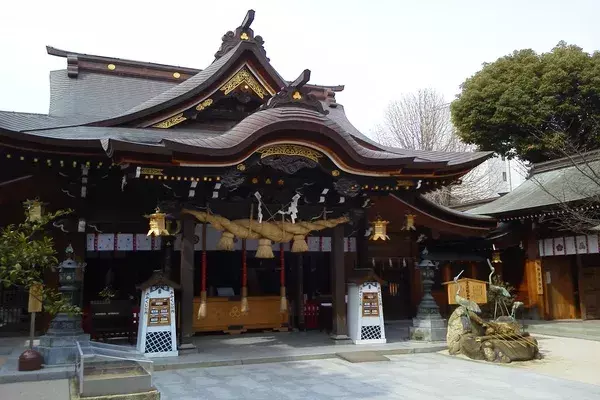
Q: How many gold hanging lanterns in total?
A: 5